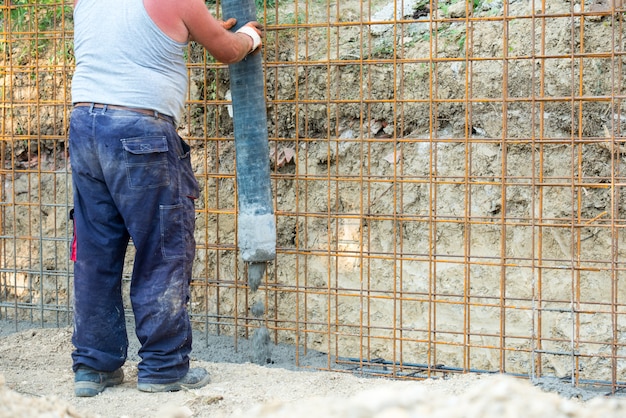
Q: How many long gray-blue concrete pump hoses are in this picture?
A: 1